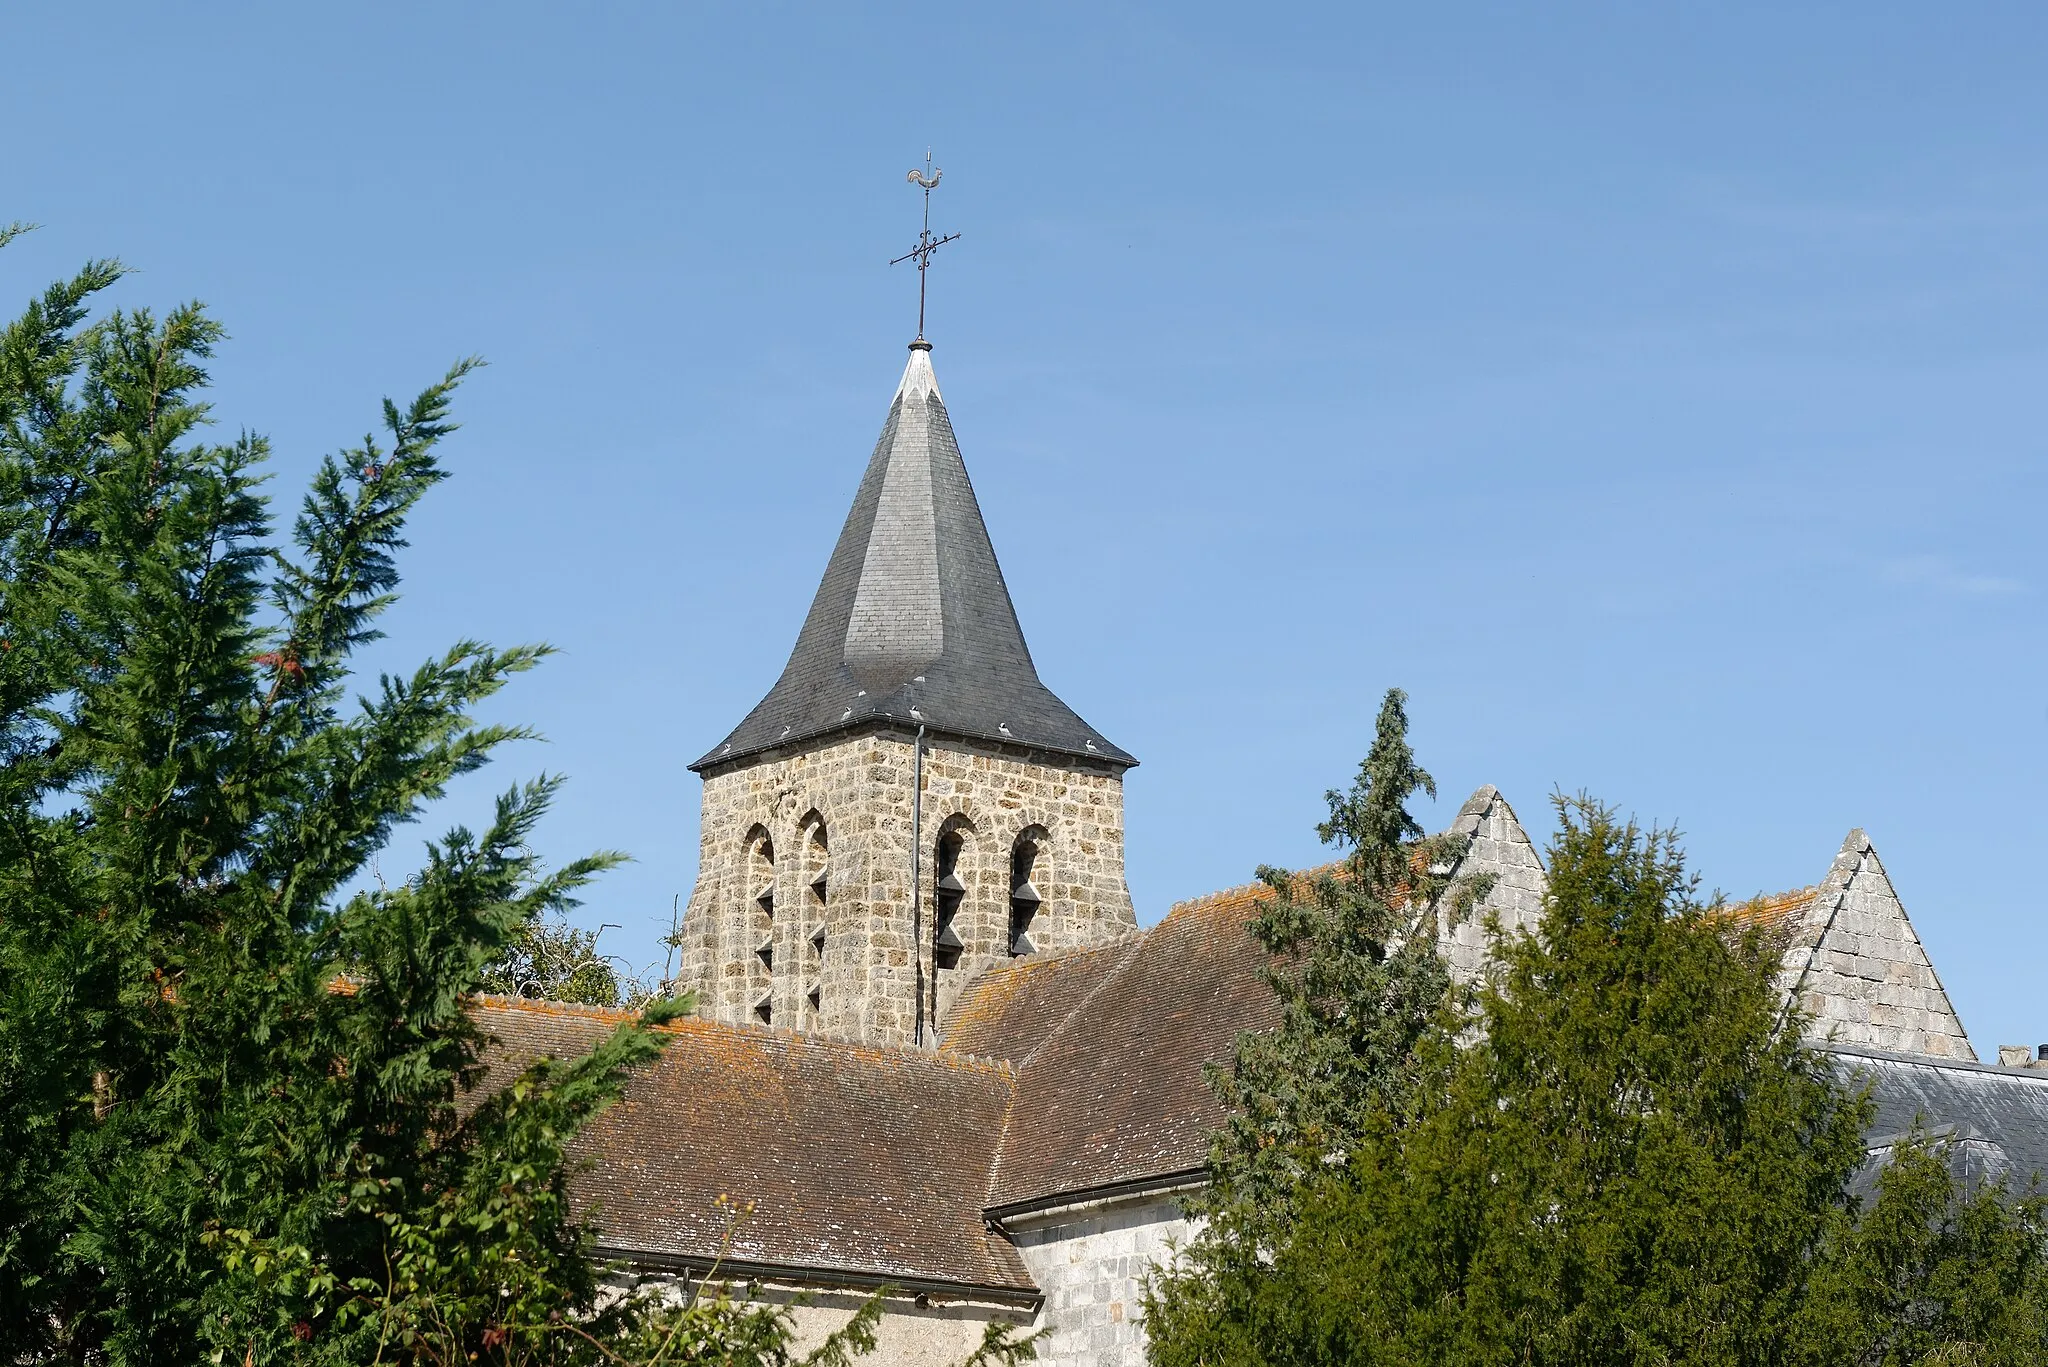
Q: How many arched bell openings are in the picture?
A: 4